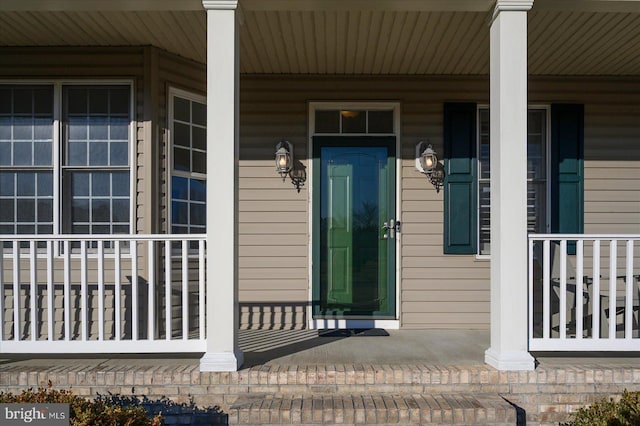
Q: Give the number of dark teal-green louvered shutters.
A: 2